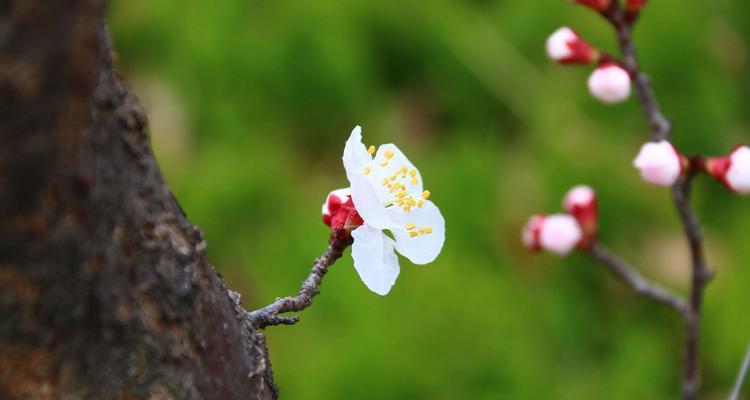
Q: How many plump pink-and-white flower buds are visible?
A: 7